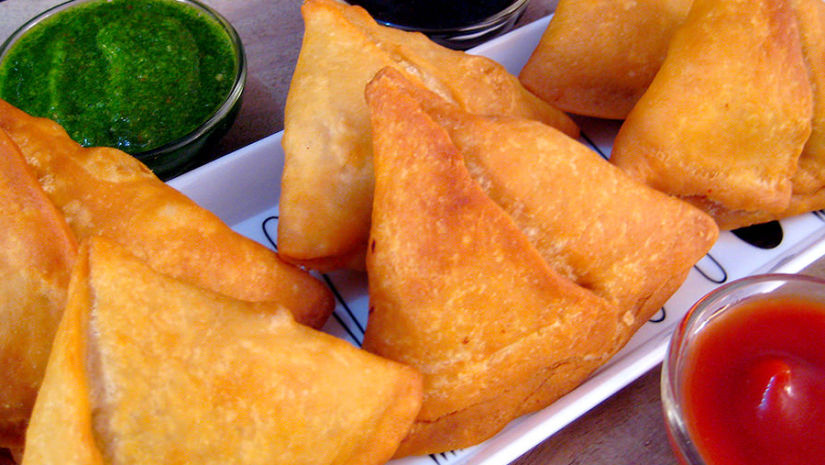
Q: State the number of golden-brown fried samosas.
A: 6